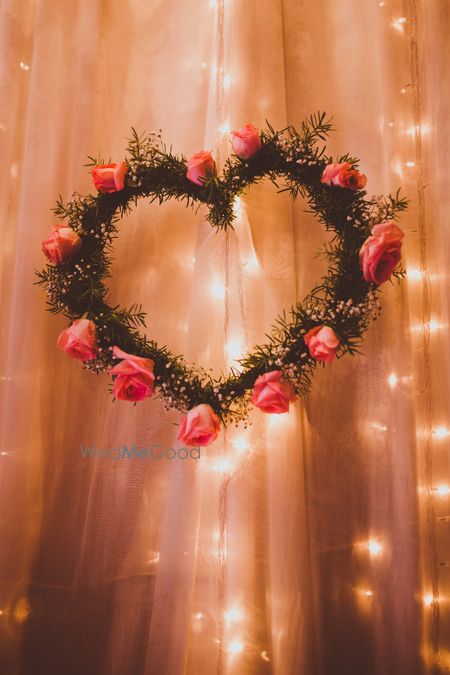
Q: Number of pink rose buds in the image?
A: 11